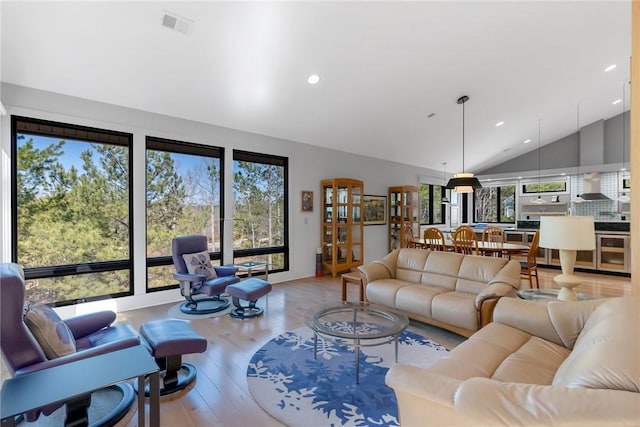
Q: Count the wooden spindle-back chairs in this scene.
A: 5